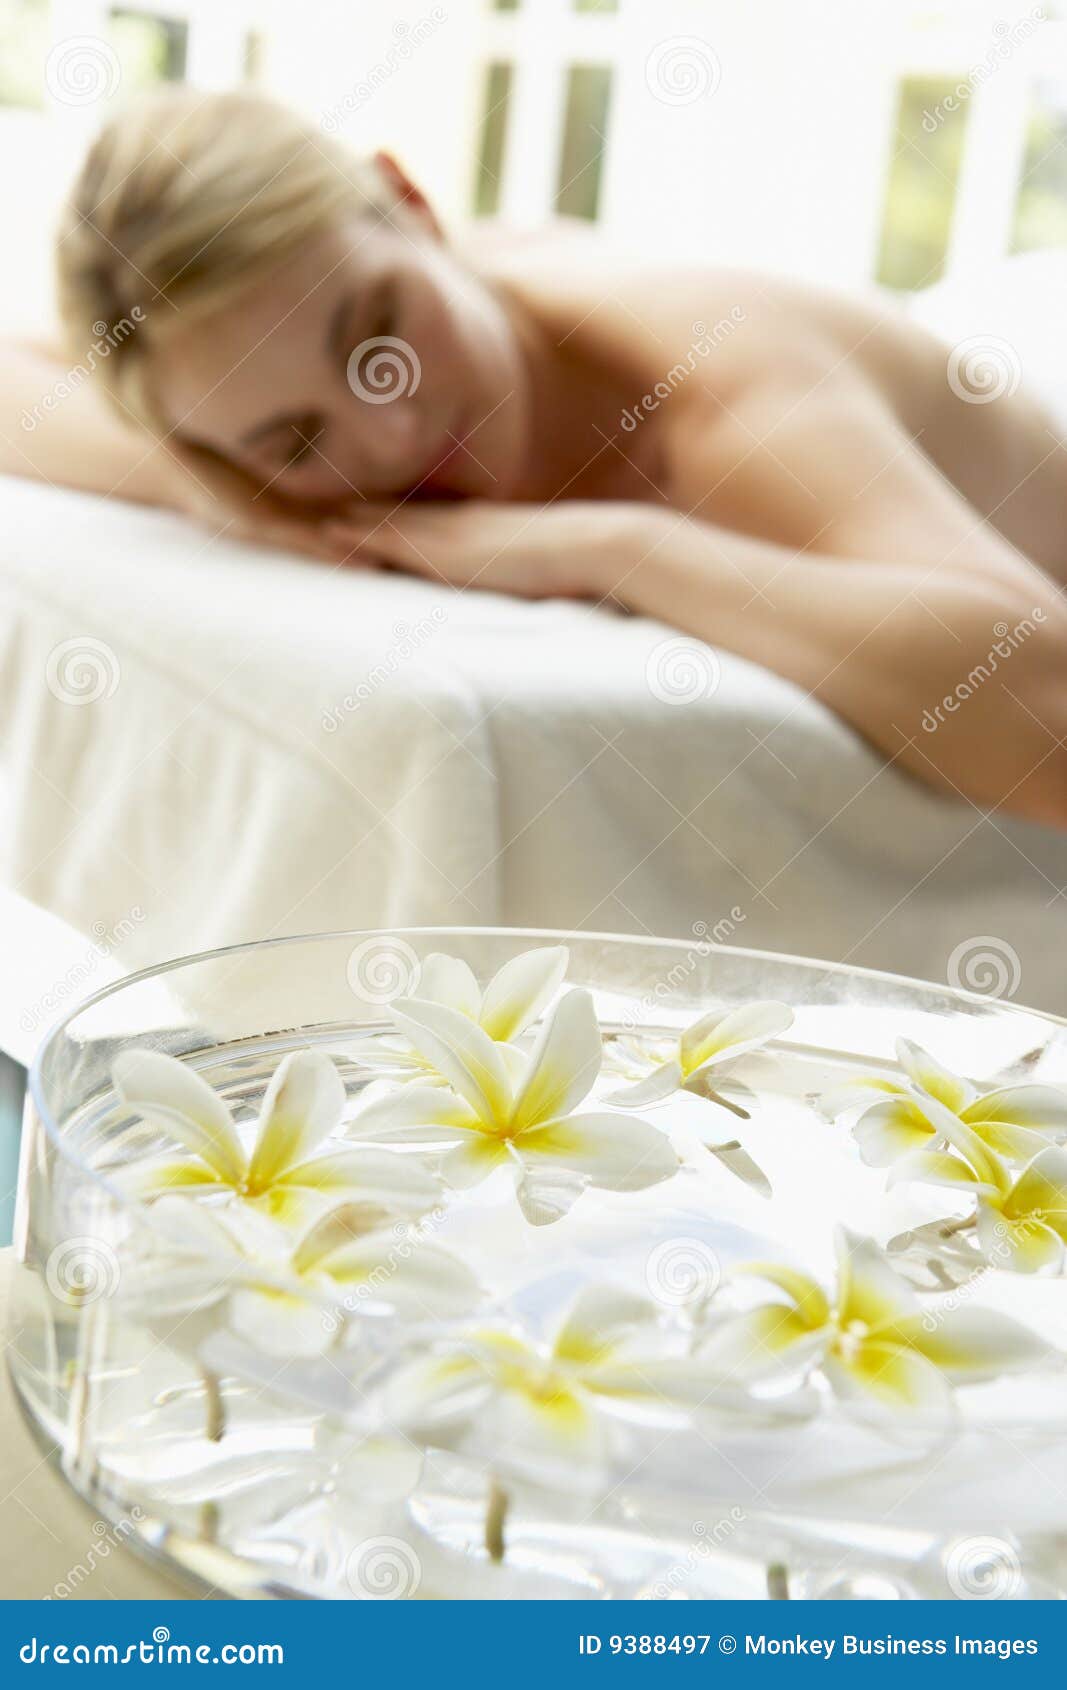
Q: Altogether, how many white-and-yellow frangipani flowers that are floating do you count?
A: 9